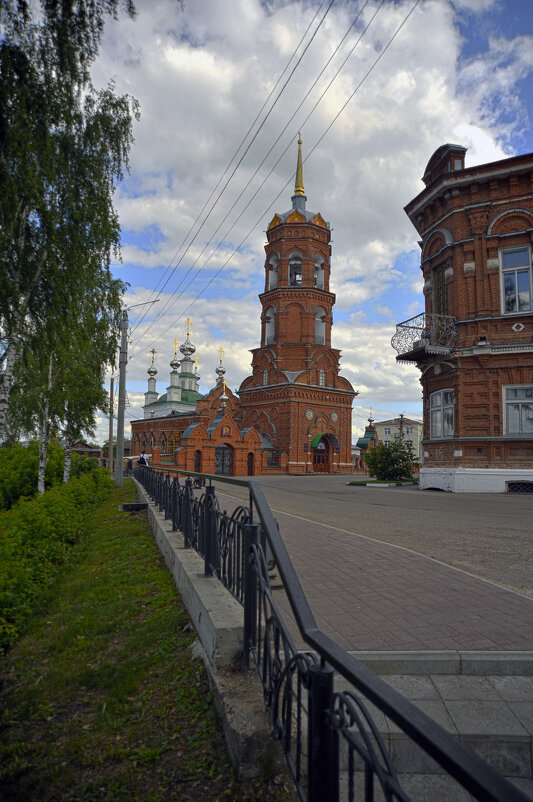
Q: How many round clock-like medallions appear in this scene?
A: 2